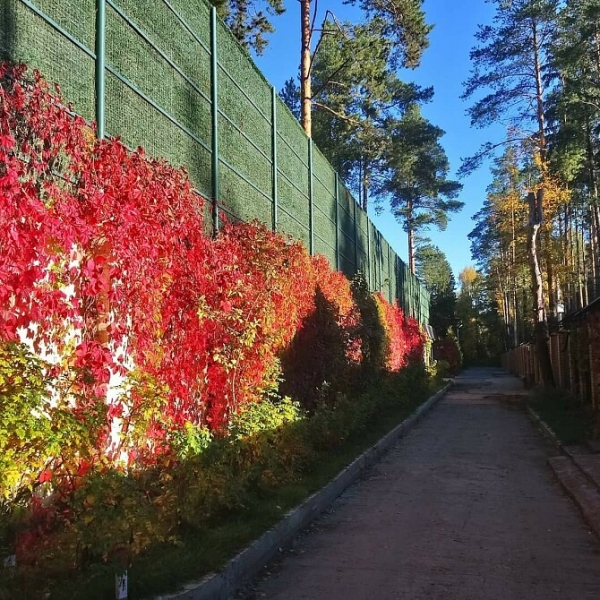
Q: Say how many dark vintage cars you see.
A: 0